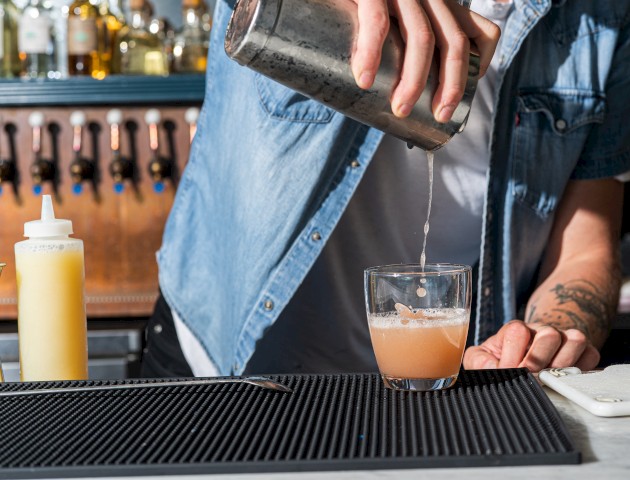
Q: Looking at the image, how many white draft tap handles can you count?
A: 5